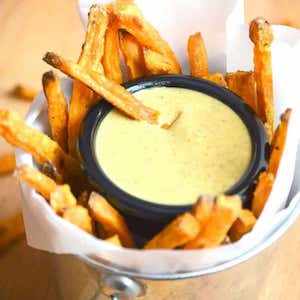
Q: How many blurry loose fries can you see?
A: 3